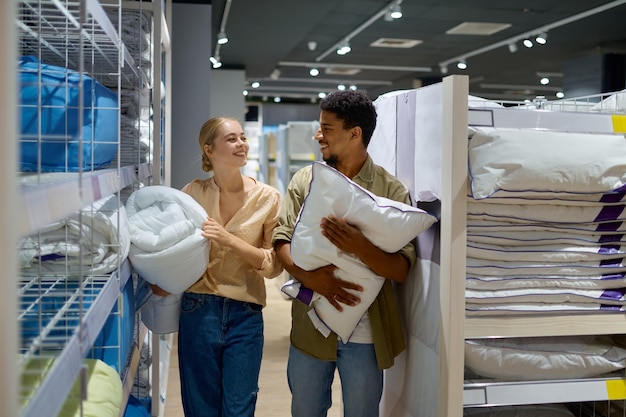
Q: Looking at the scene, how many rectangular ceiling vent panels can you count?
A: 3